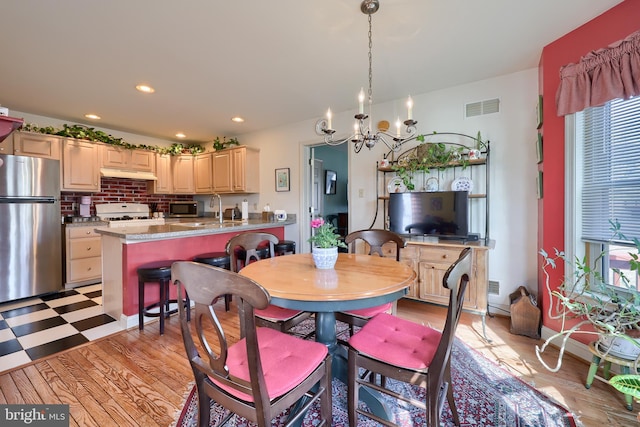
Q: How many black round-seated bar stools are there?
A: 4